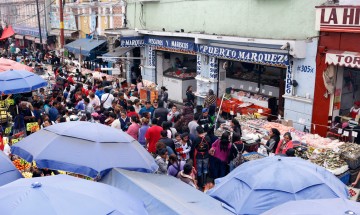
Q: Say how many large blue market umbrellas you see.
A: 6